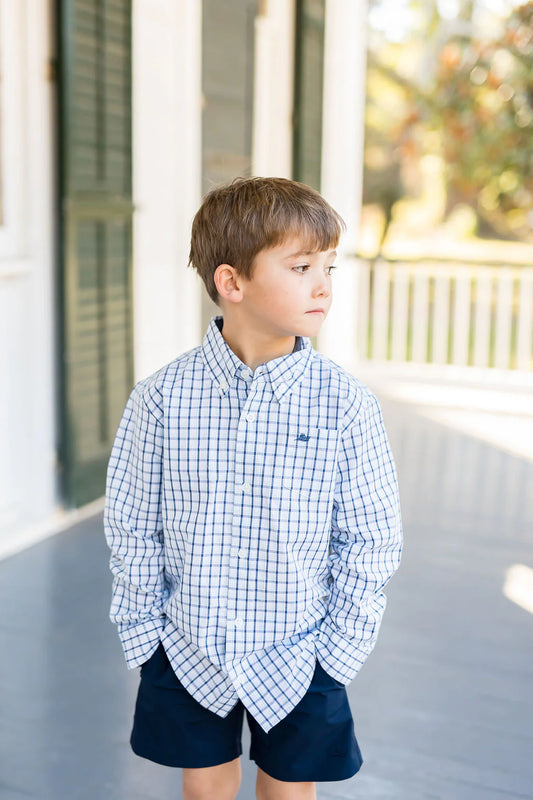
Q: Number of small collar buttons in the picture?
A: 2